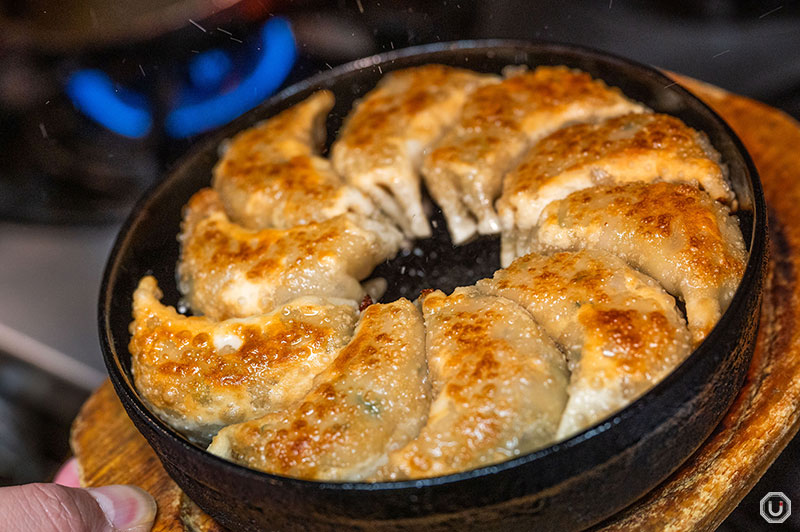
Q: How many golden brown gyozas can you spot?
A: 10